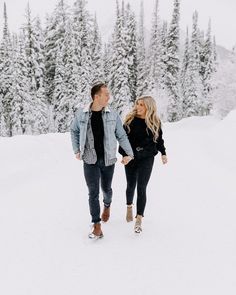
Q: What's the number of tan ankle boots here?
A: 2